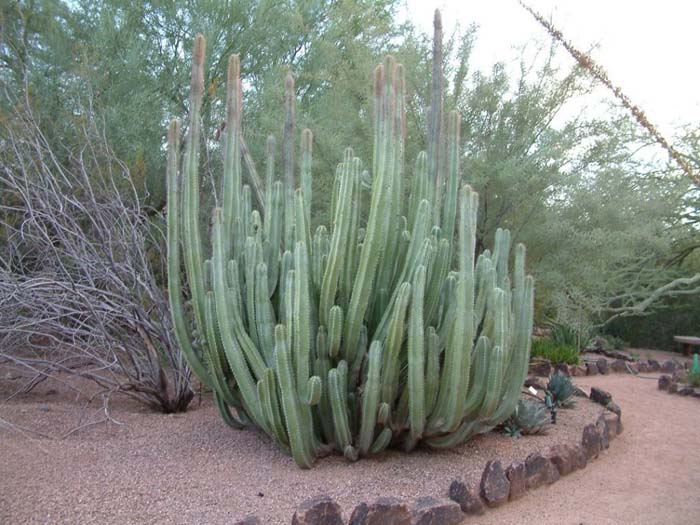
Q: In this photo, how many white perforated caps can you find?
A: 0